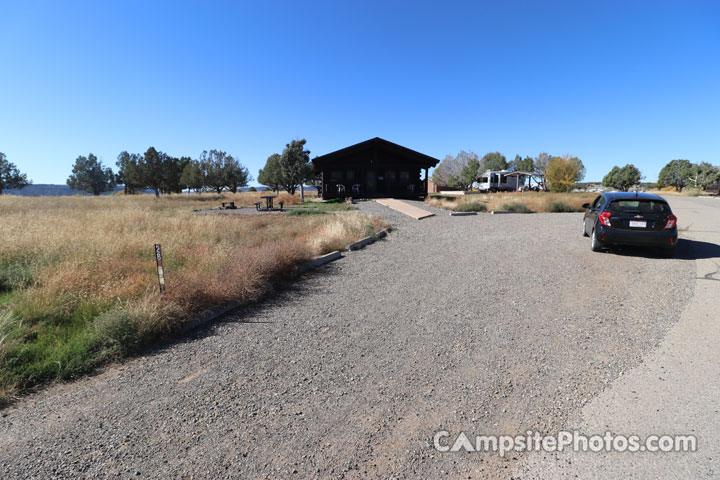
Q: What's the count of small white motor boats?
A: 0